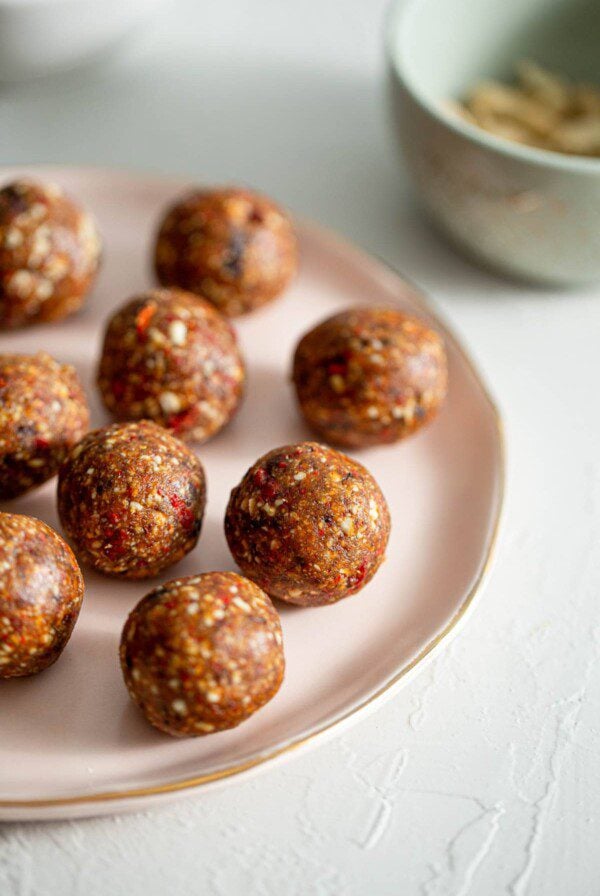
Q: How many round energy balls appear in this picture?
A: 9